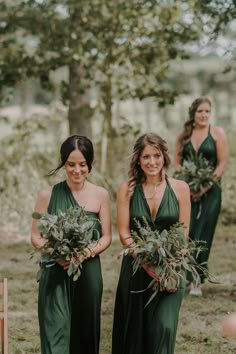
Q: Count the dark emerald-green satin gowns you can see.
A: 3